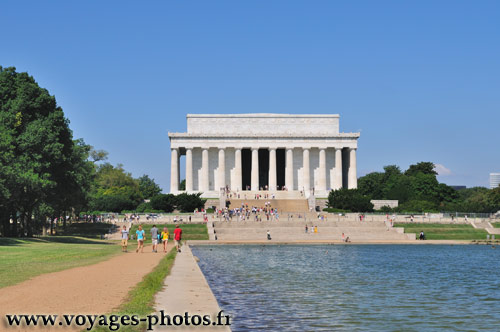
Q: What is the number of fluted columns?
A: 12